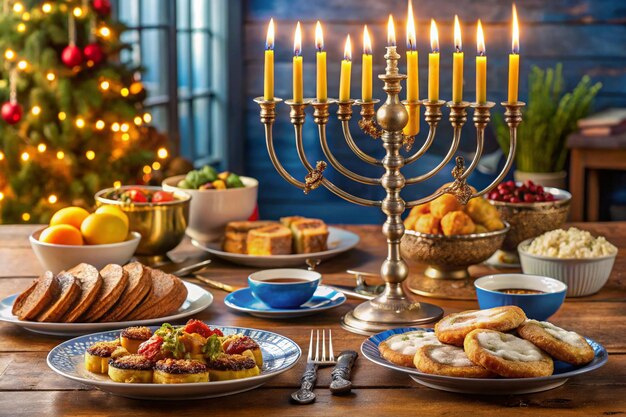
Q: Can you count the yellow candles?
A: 10